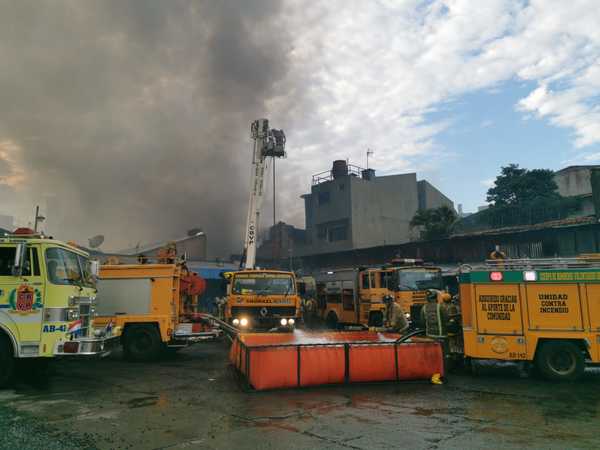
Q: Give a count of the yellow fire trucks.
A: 5